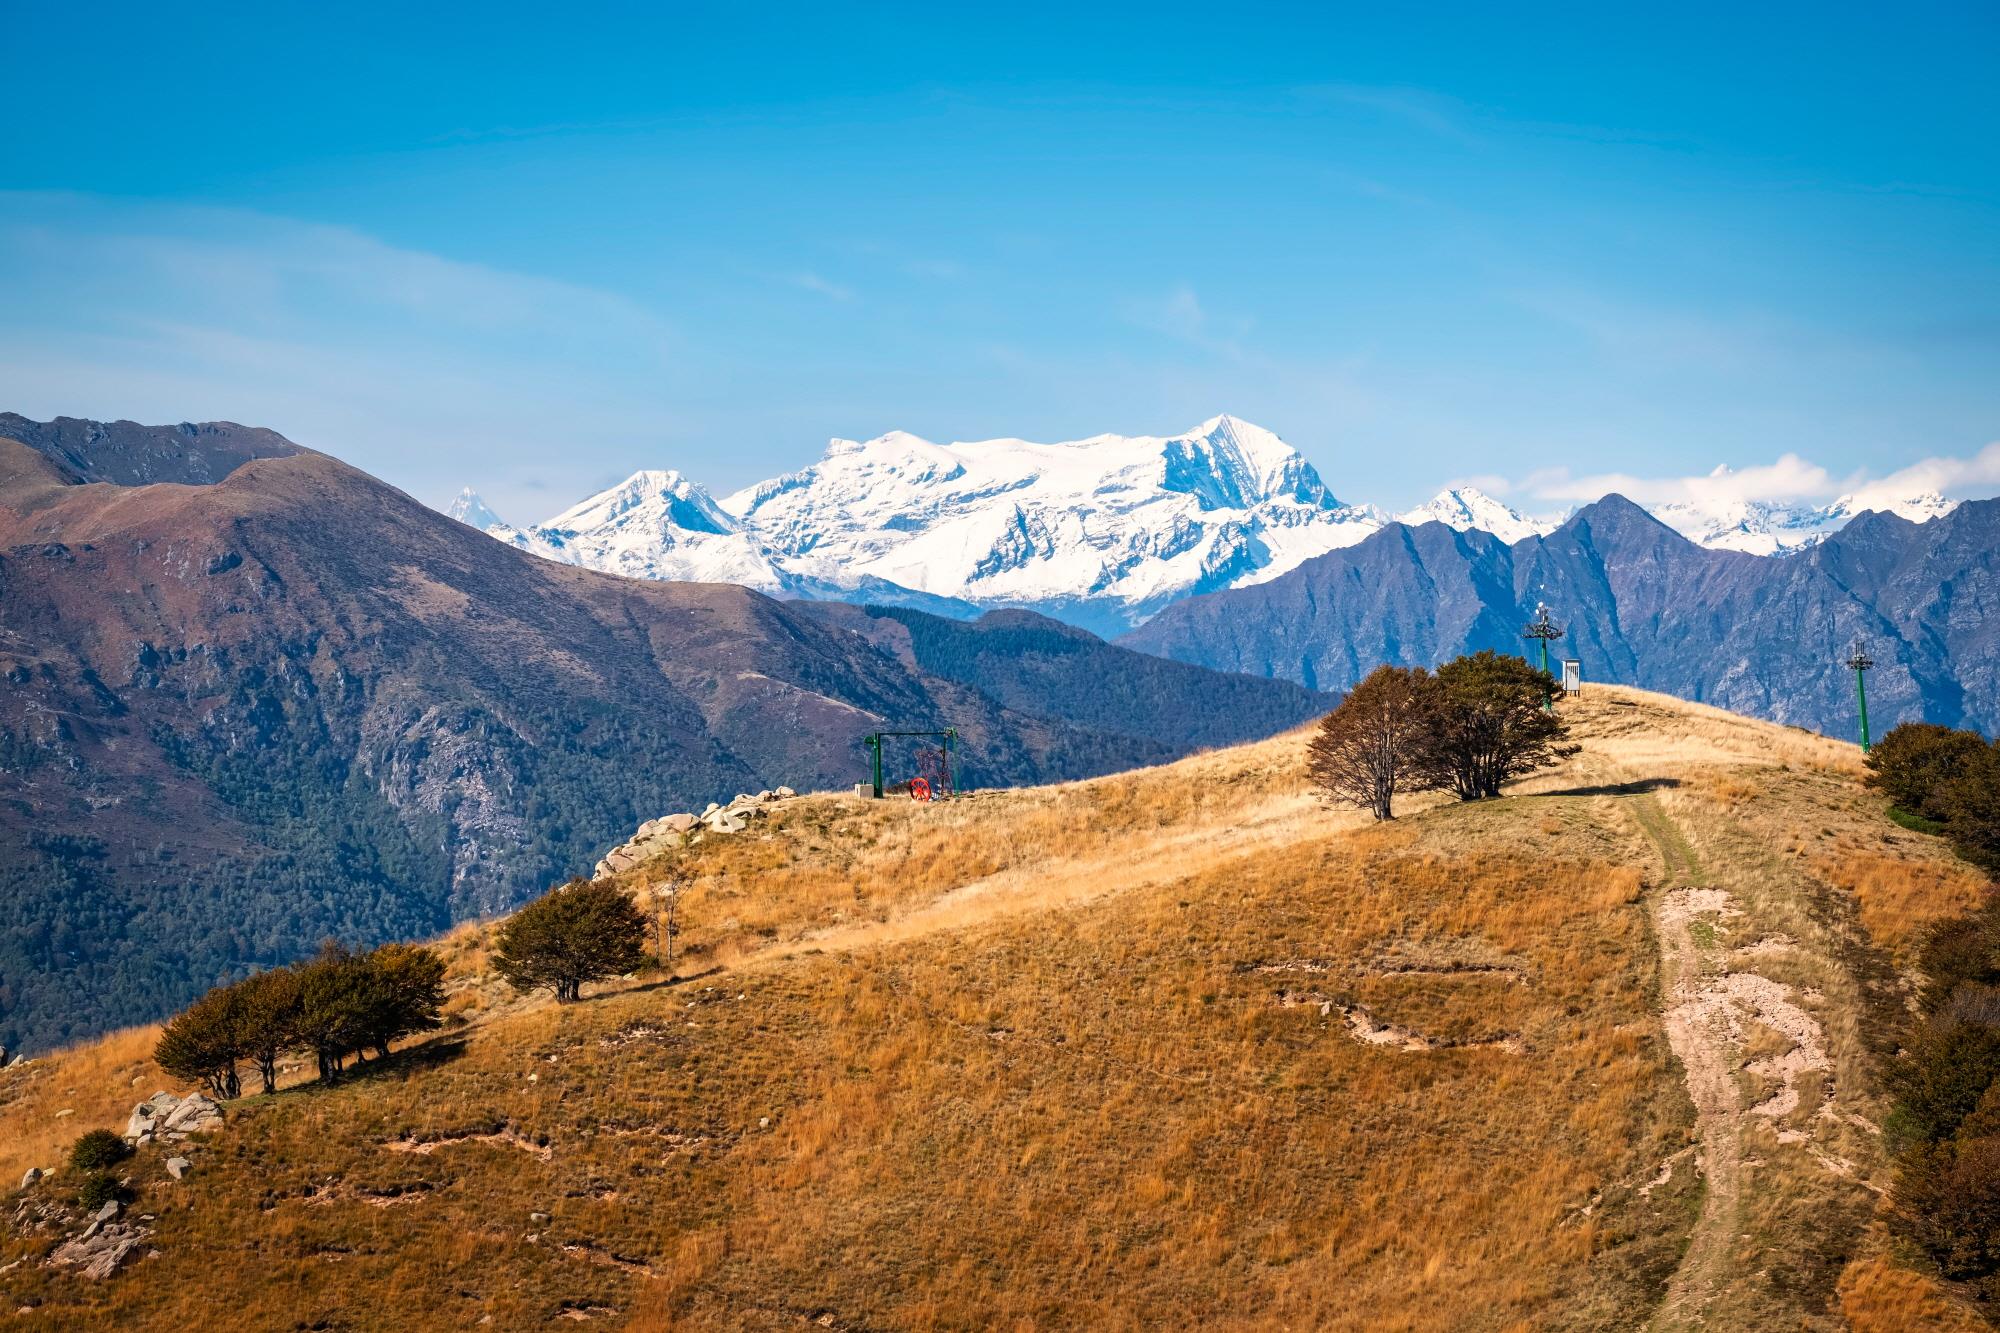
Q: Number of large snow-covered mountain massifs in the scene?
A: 1